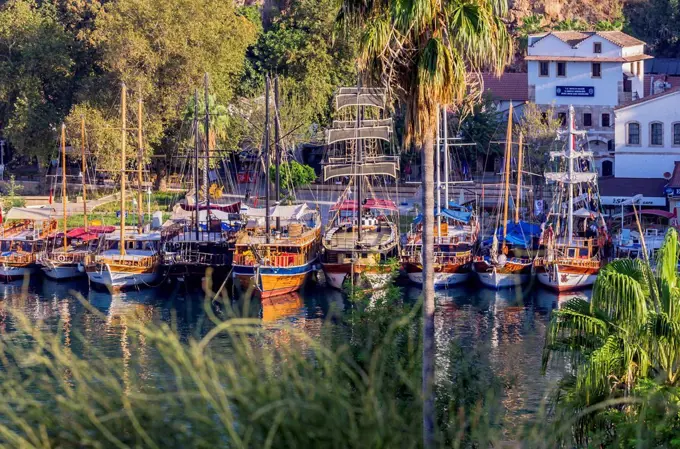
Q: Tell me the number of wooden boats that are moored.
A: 9